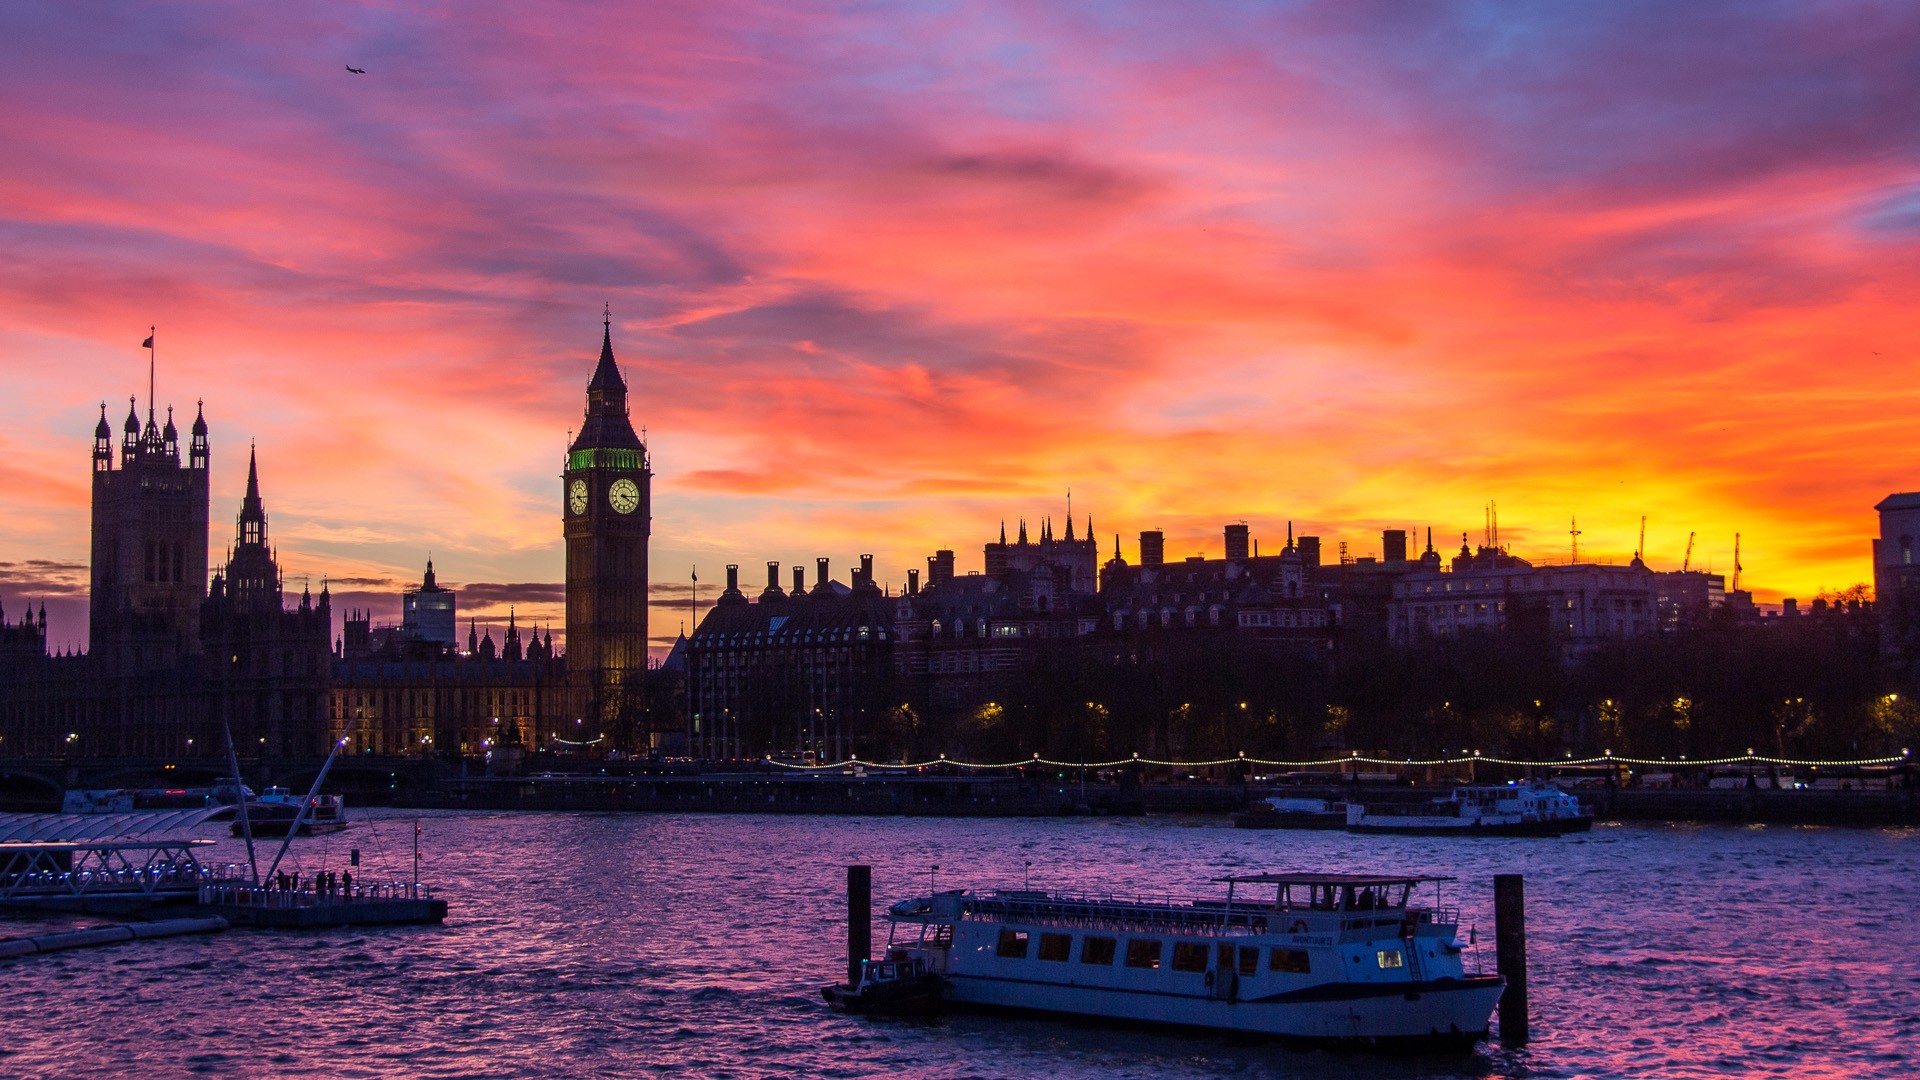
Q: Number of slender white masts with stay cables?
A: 2